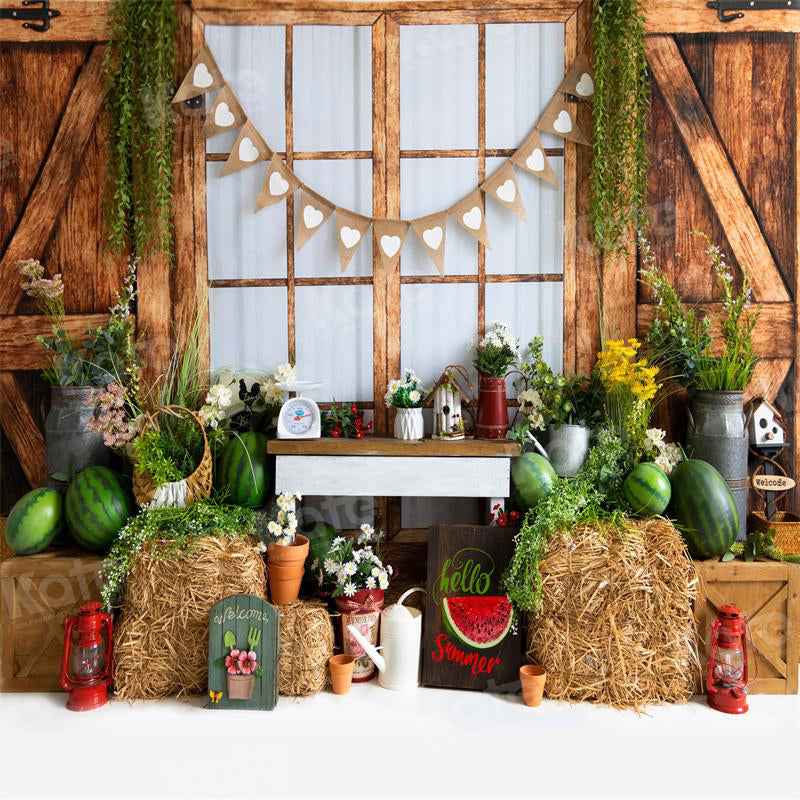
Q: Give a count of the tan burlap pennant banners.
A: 13